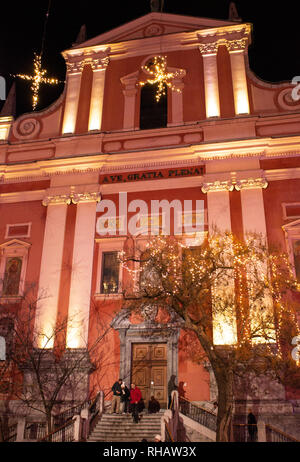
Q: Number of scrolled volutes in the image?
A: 2